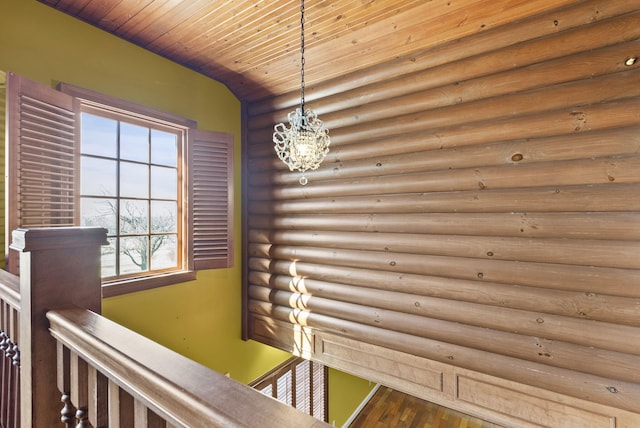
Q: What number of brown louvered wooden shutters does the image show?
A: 2